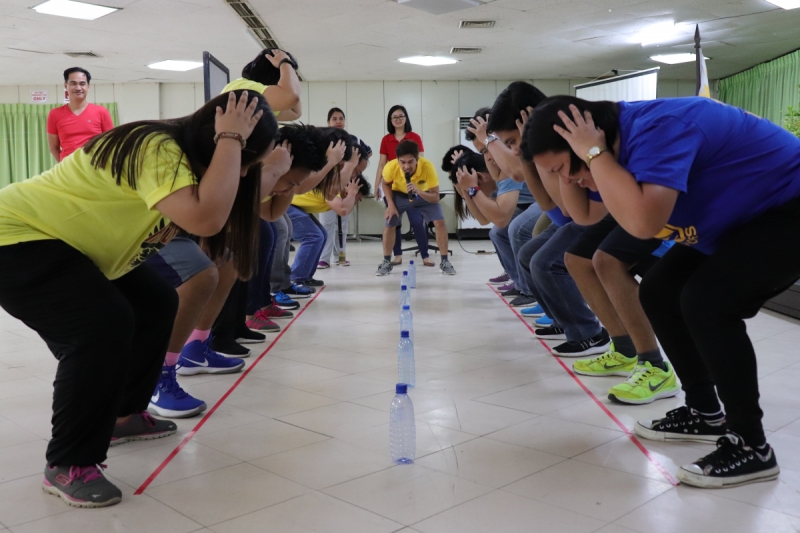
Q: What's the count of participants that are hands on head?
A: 11